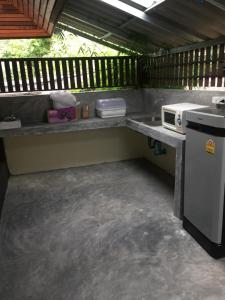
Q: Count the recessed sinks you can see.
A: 1